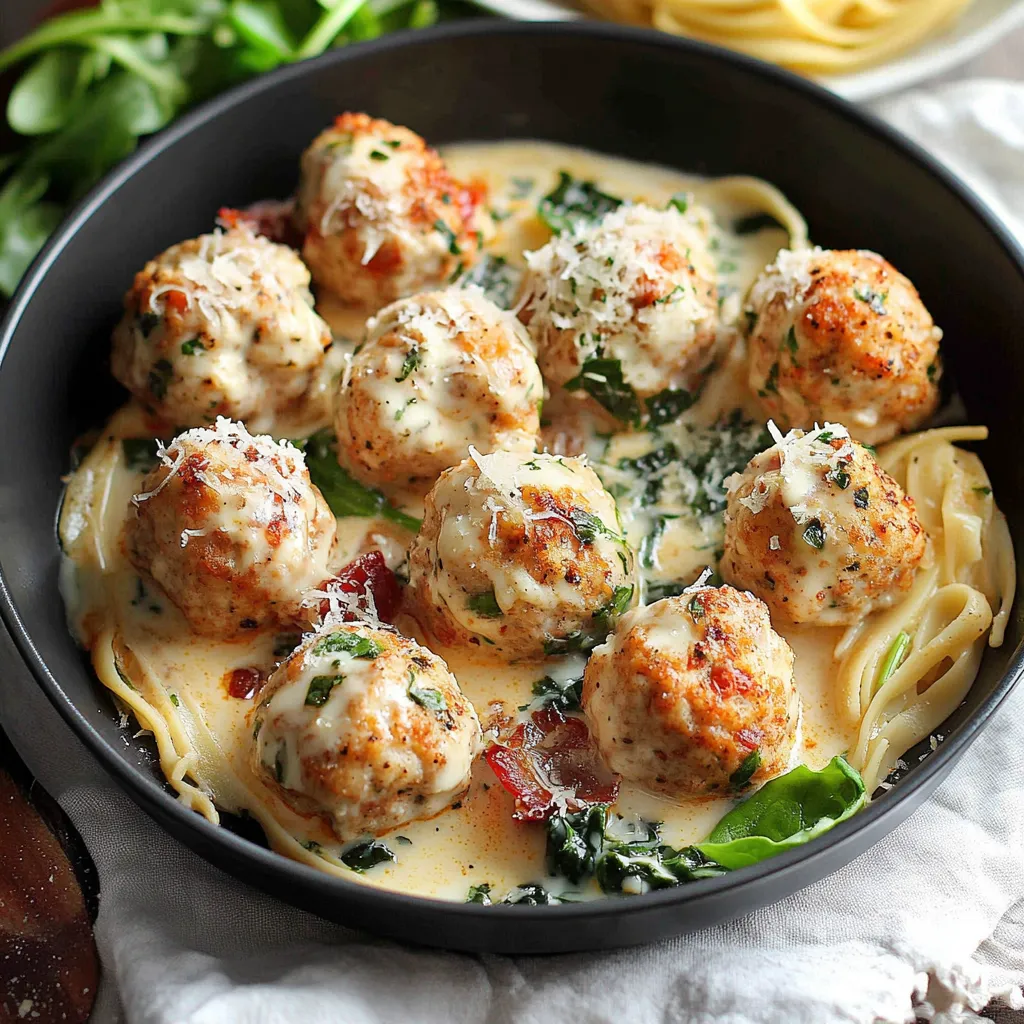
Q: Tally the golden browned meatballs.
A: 10